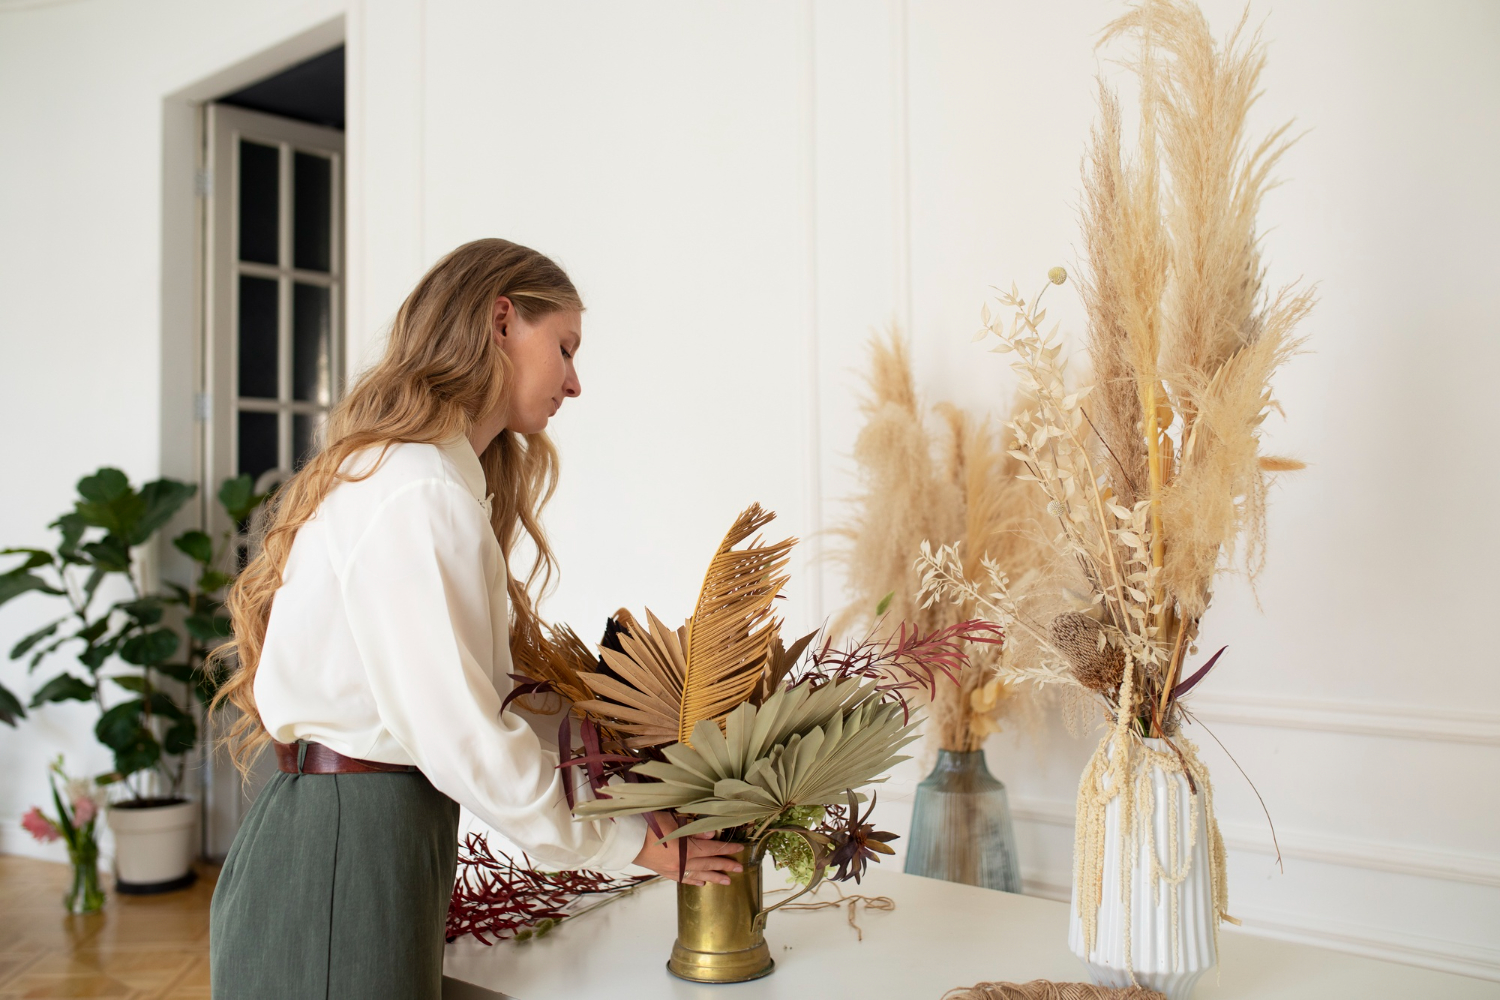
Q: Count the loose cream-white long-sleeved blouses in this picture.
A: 1